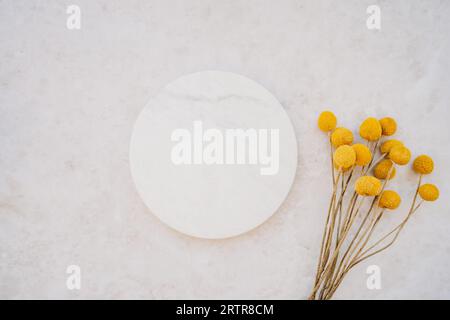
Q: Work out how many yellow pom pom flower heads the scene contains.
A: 13